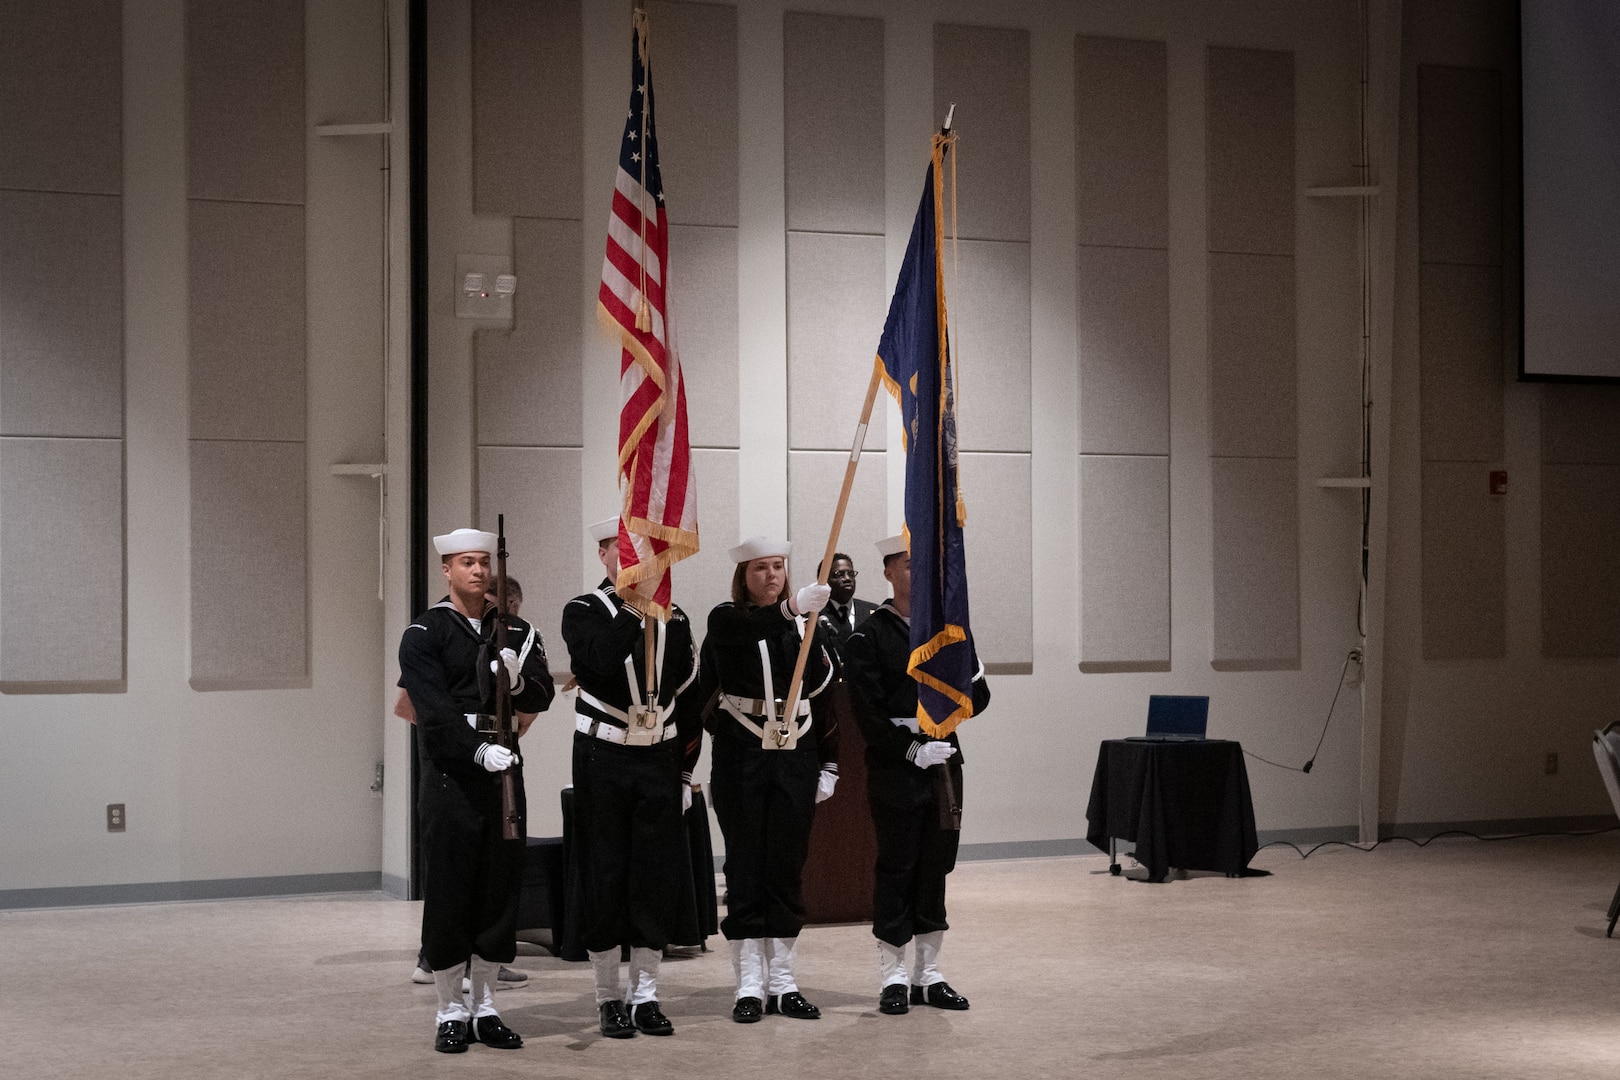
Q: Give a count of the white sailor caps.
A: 4